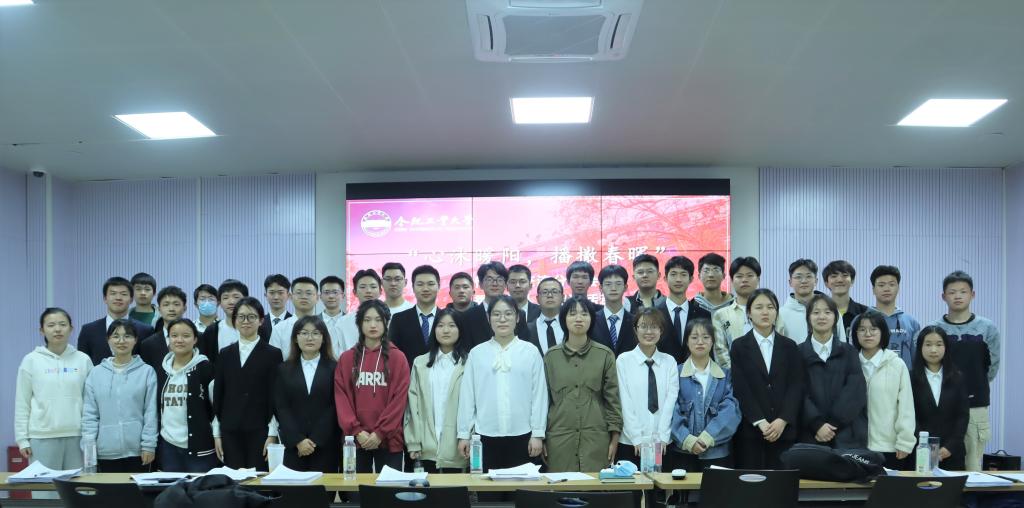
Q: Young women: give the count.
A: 15